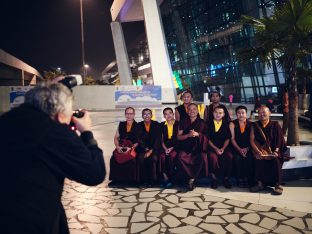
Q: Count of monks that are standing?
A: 2